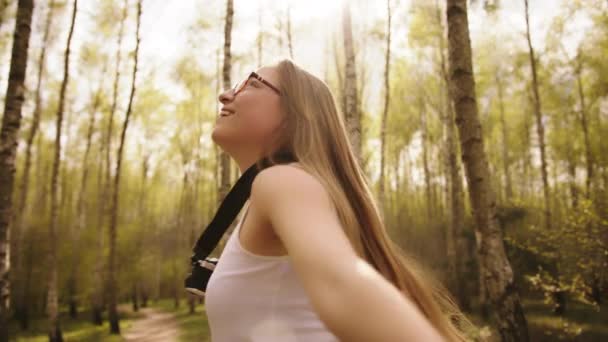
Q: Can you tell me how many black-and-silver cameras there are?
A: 1